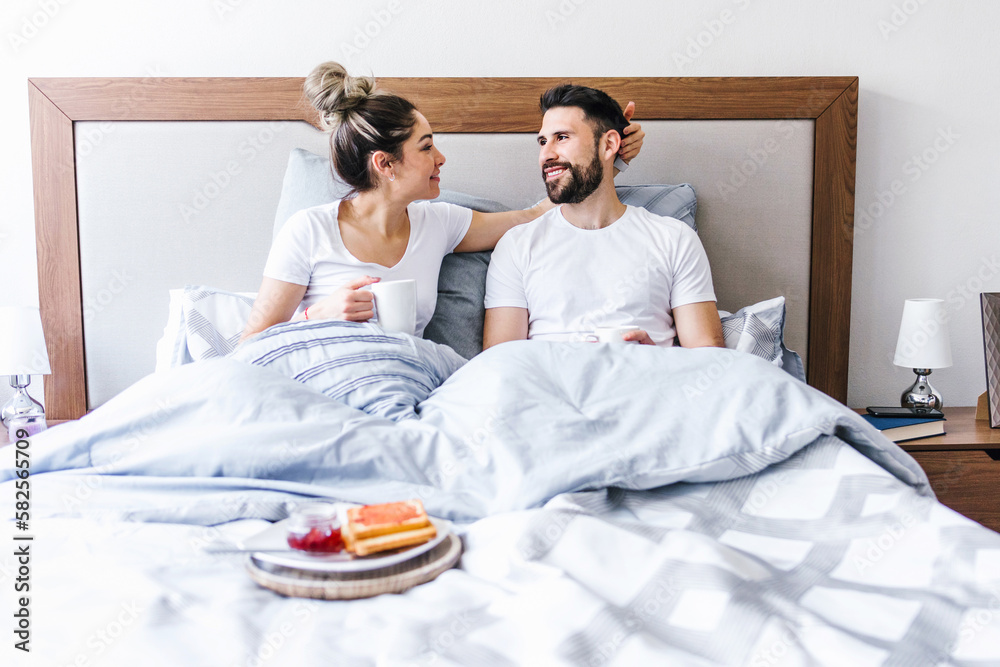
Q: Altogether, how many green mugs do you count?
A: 0